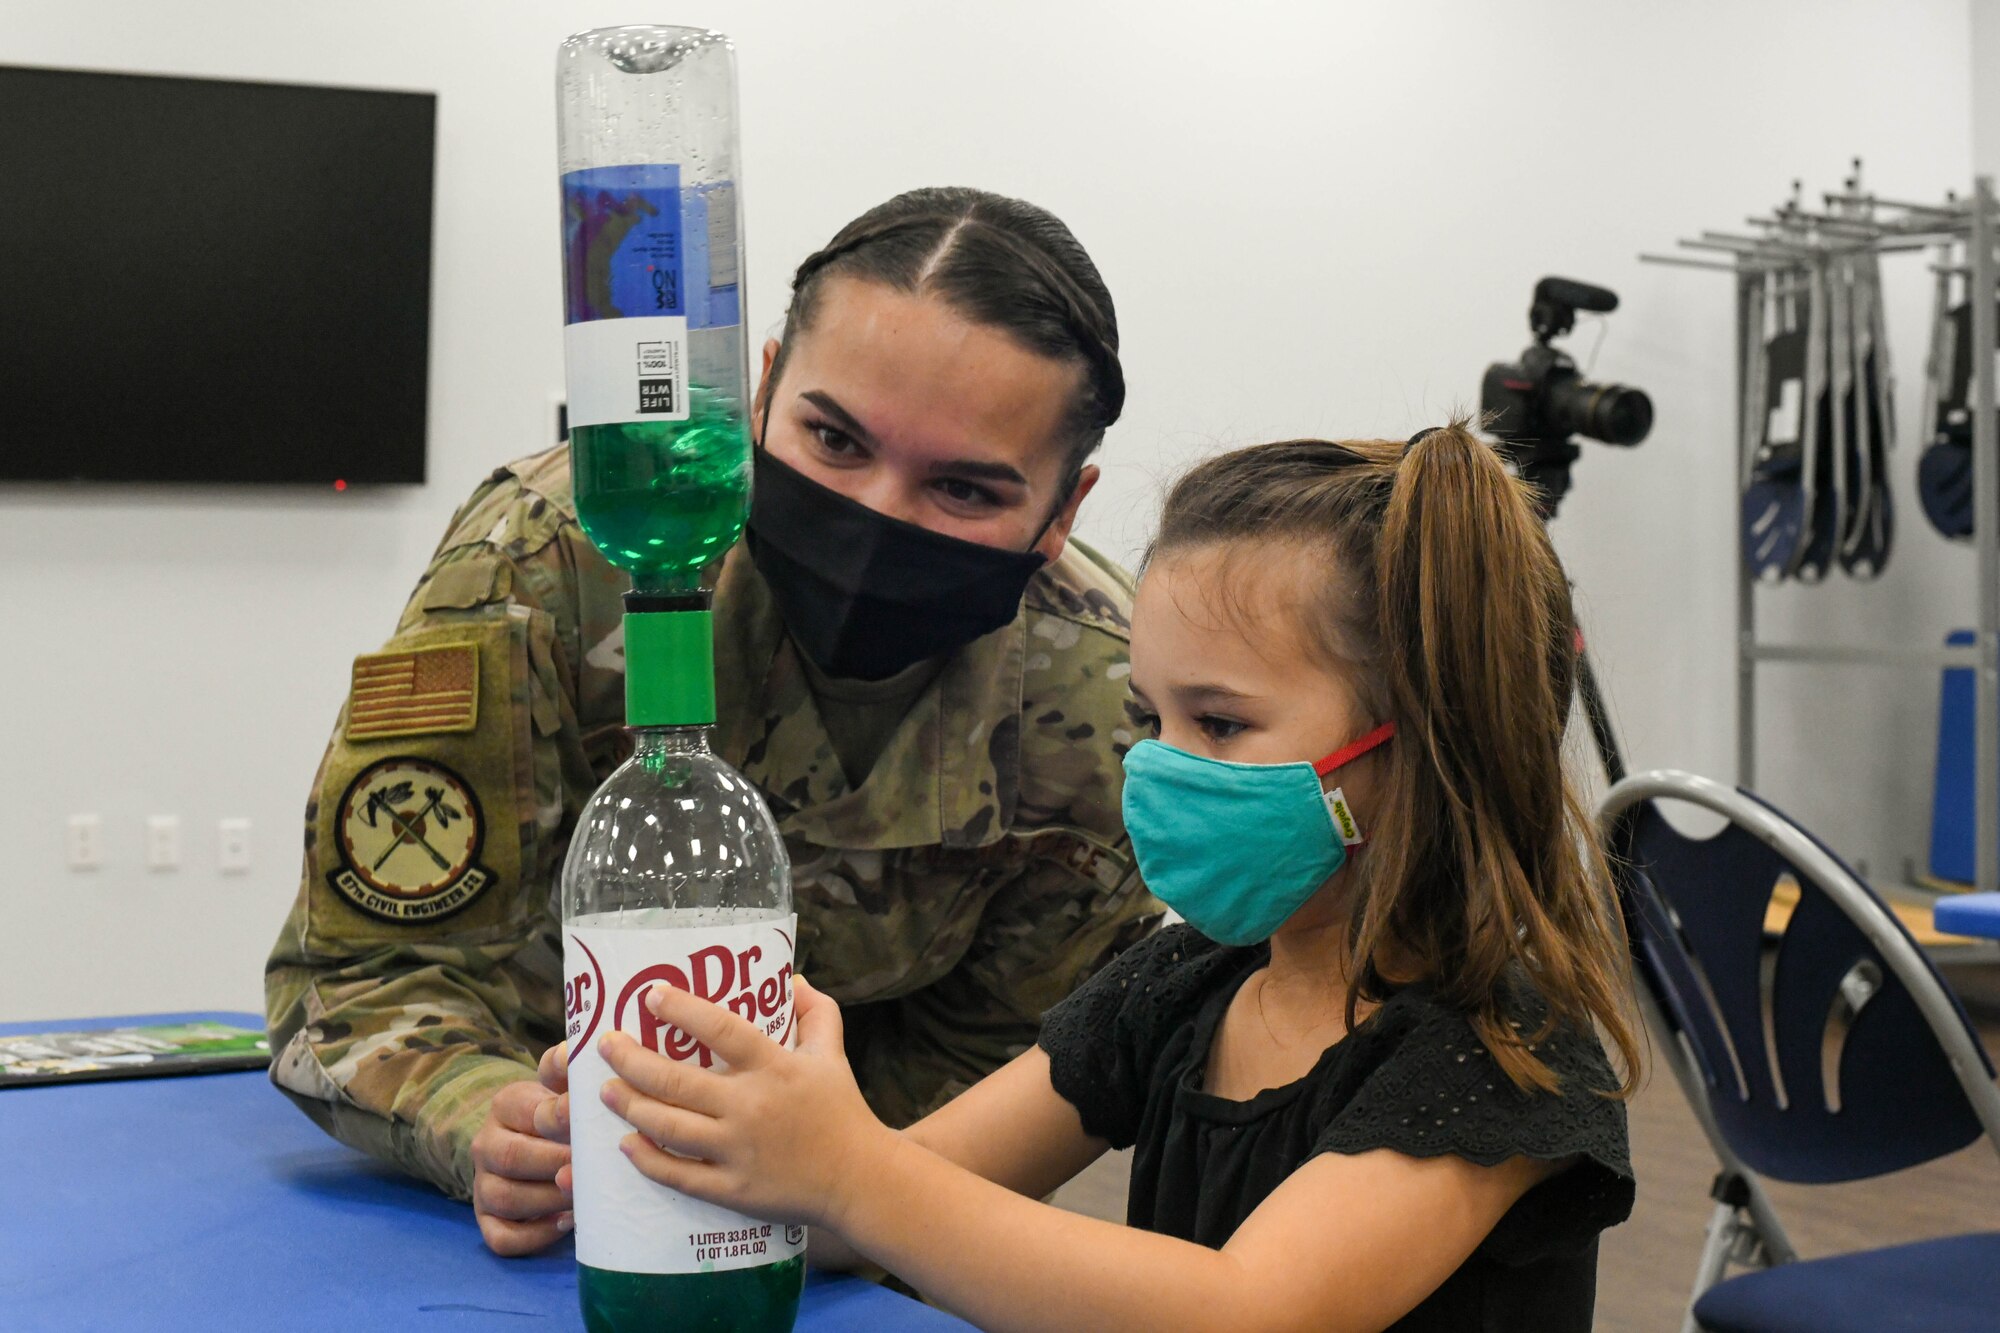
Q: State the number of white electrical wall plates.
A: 3